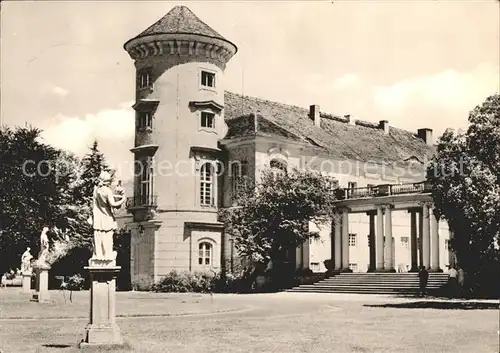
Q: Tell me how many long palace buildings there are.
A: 1